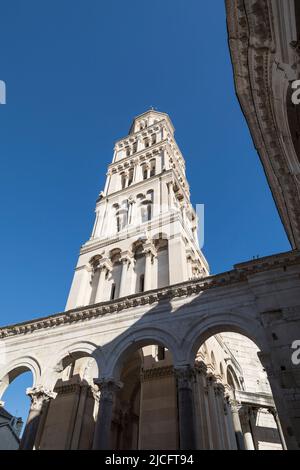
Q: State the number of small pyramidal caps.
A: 1